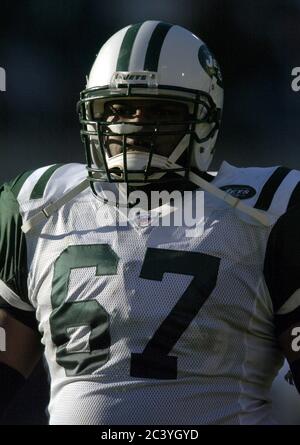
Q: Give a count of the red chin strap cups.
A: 0